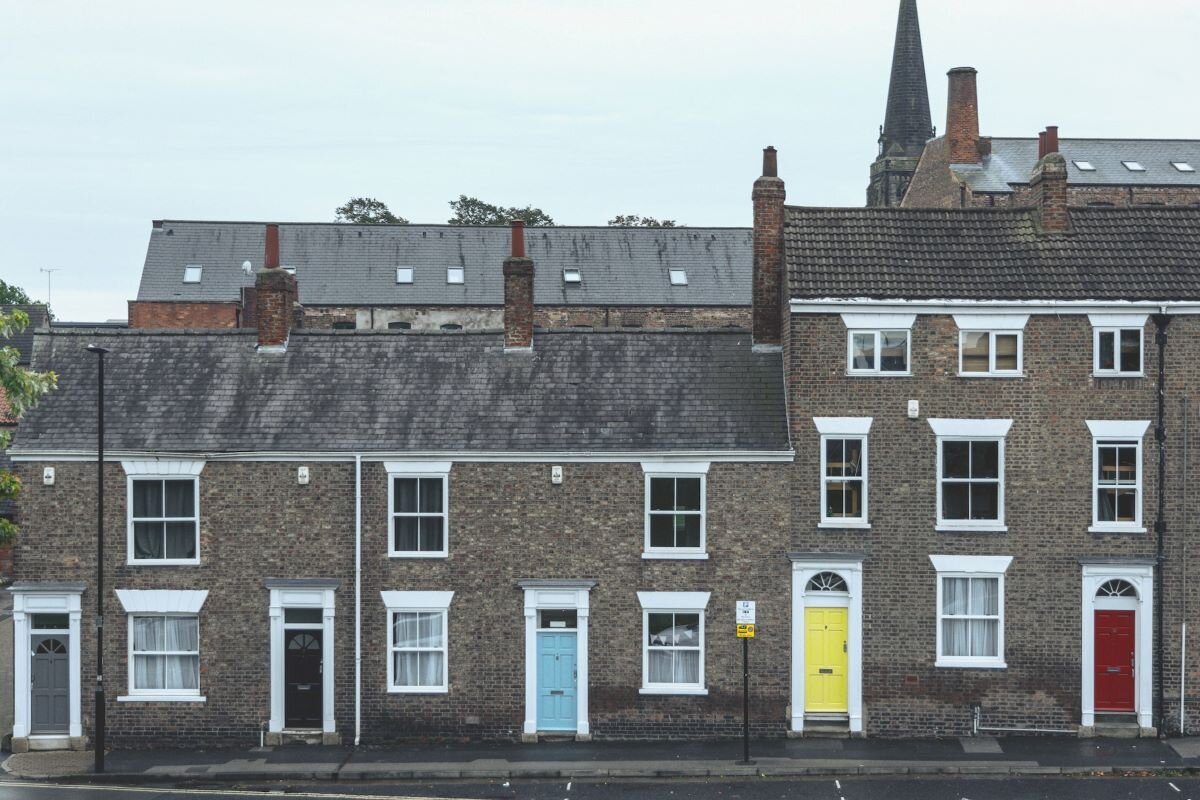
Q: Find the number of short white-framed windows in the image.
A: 3